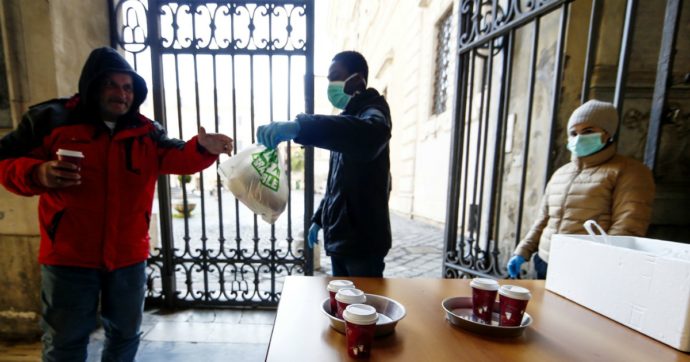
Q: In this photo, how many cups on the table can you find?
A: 5